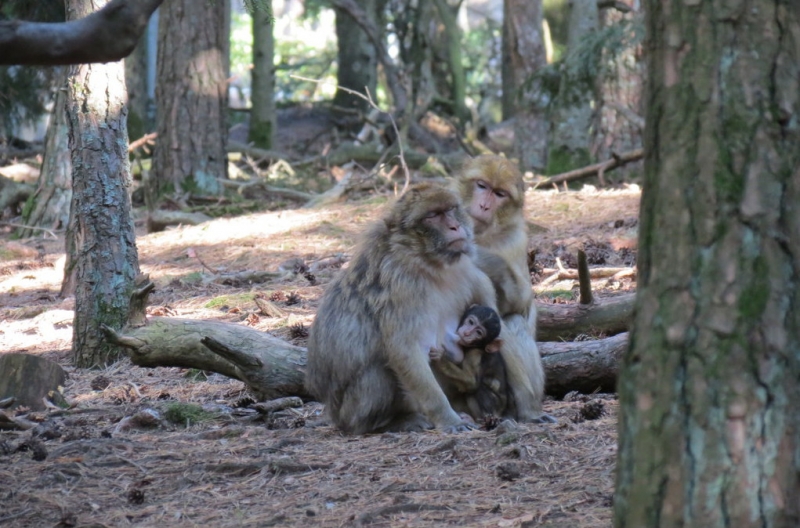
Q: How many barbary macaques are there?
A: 3